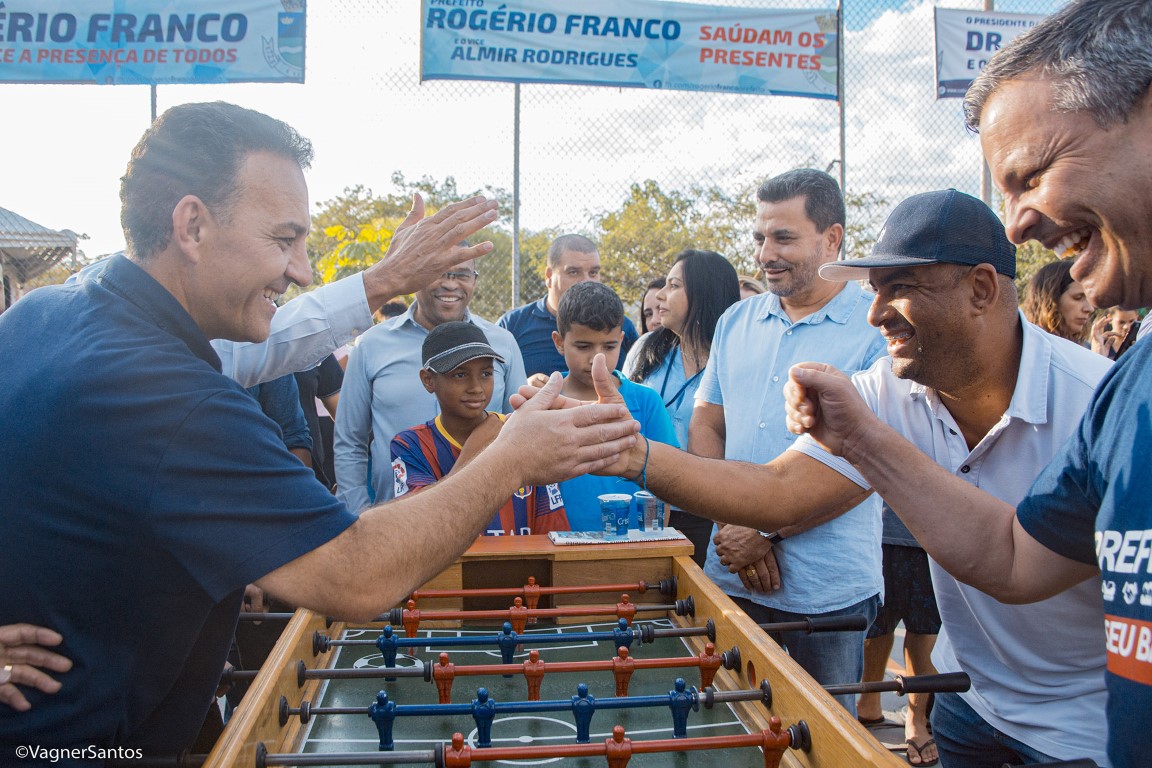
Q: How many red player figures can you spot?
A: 11